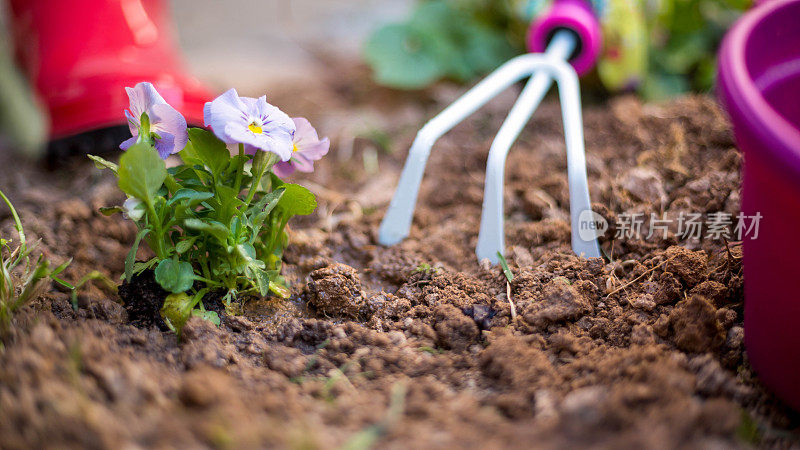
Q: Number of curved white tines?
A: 3